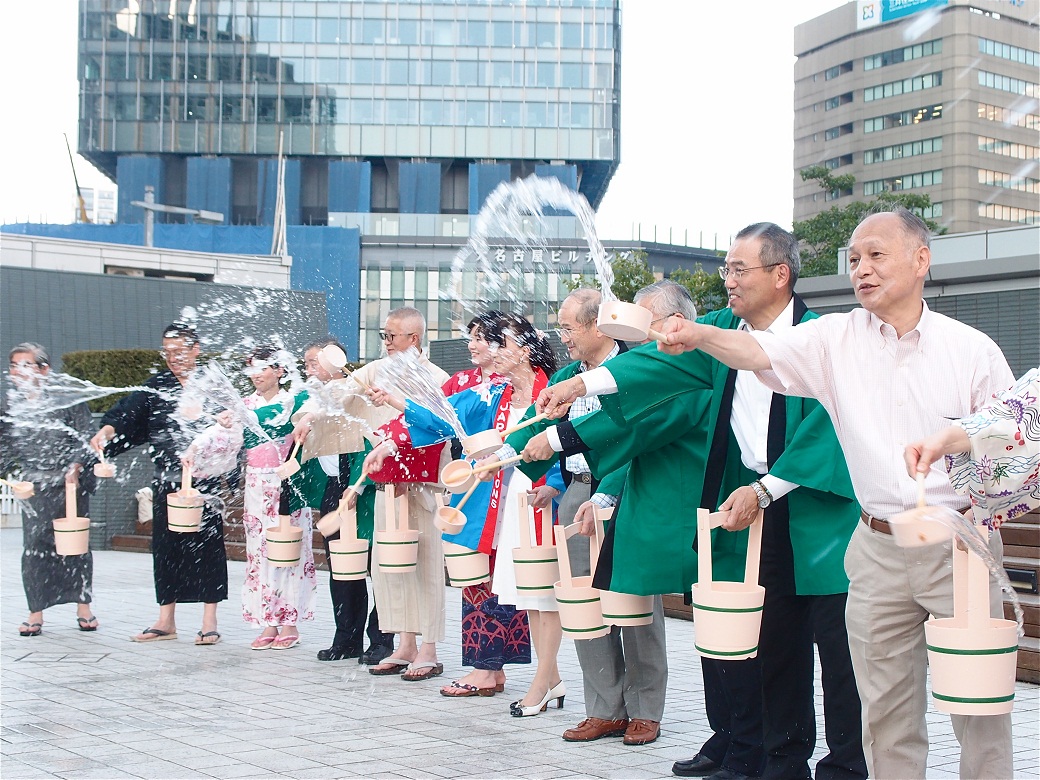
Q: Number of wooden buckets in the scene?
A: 11